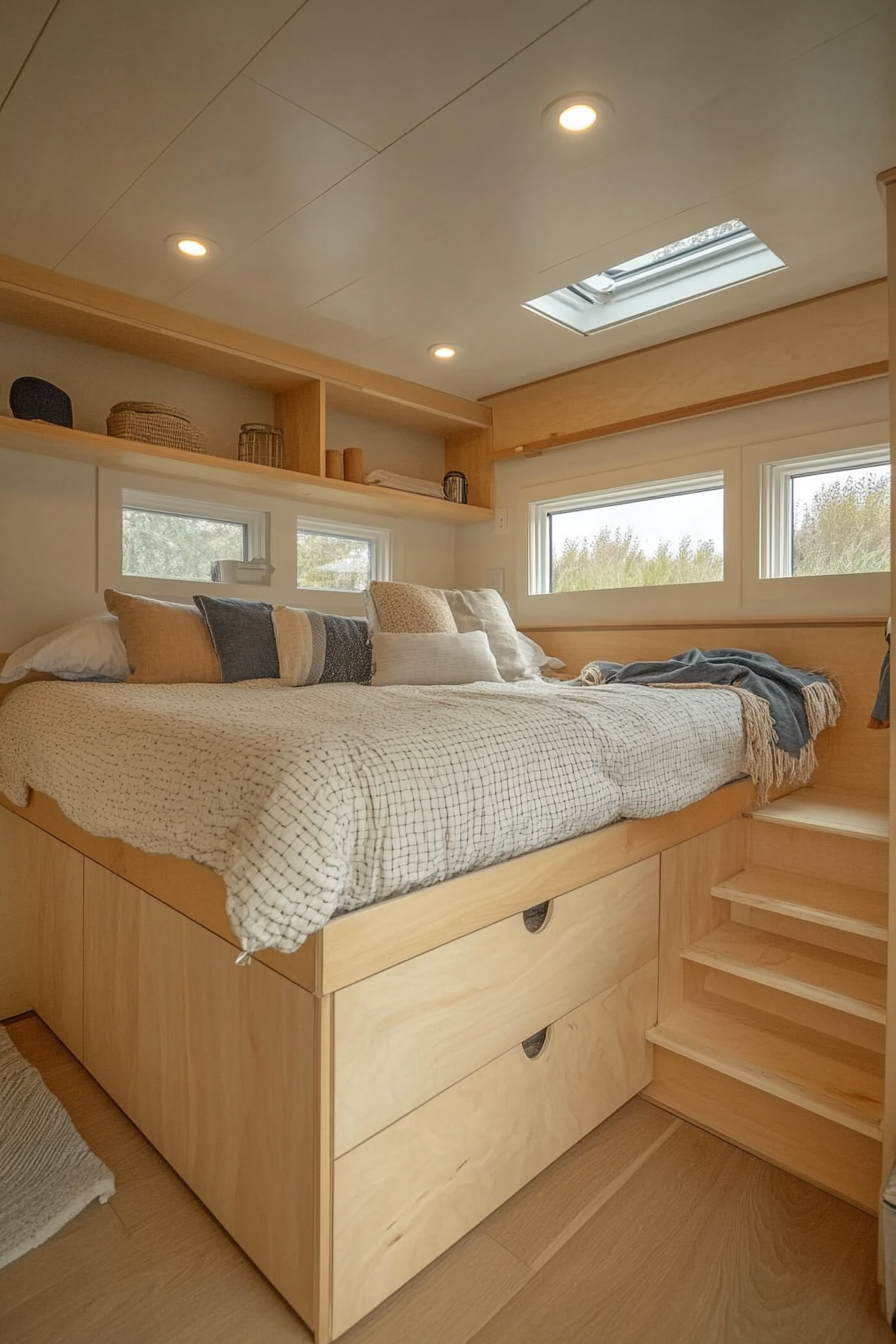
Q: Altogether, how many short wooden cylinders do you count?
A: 2